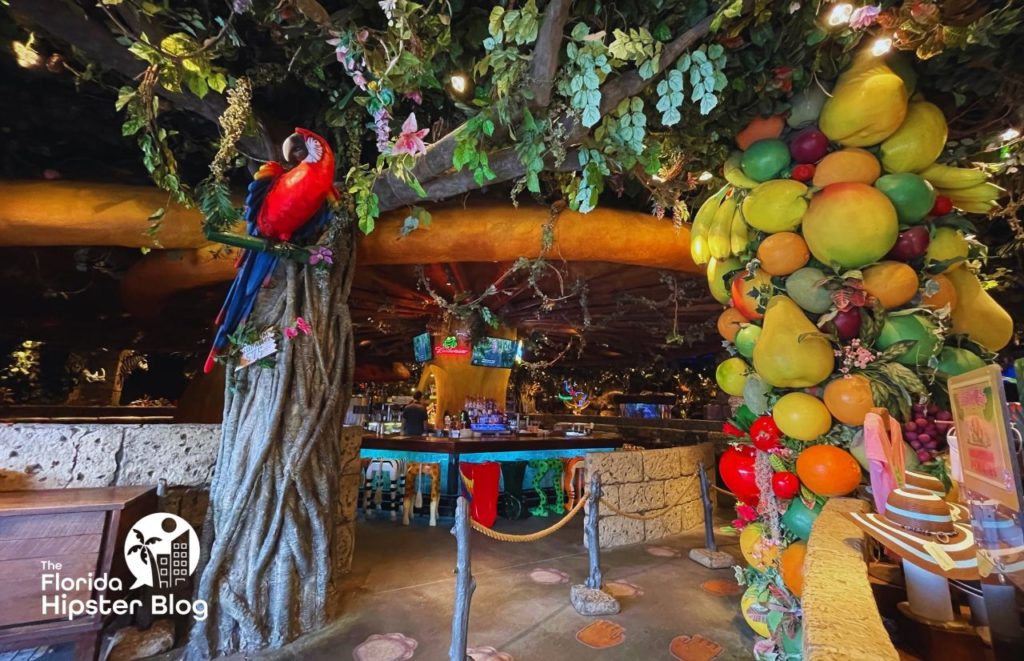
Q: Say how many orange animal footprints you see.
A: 3